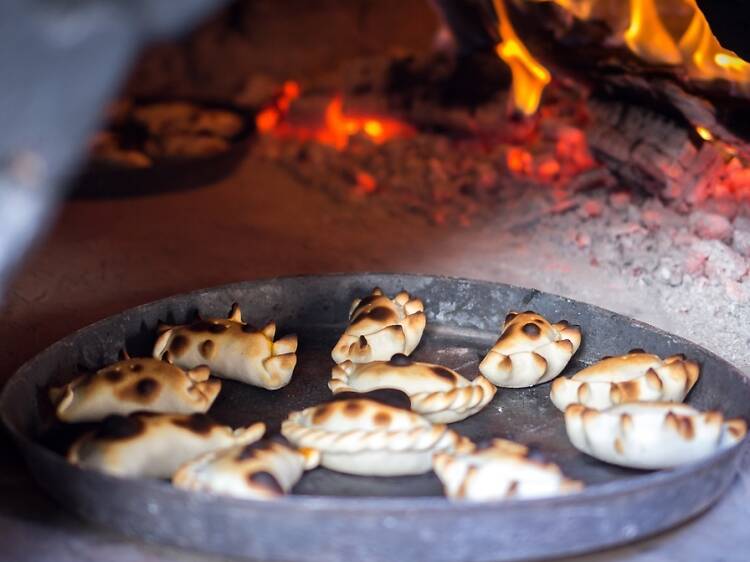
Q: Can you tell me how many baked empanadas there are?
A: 11